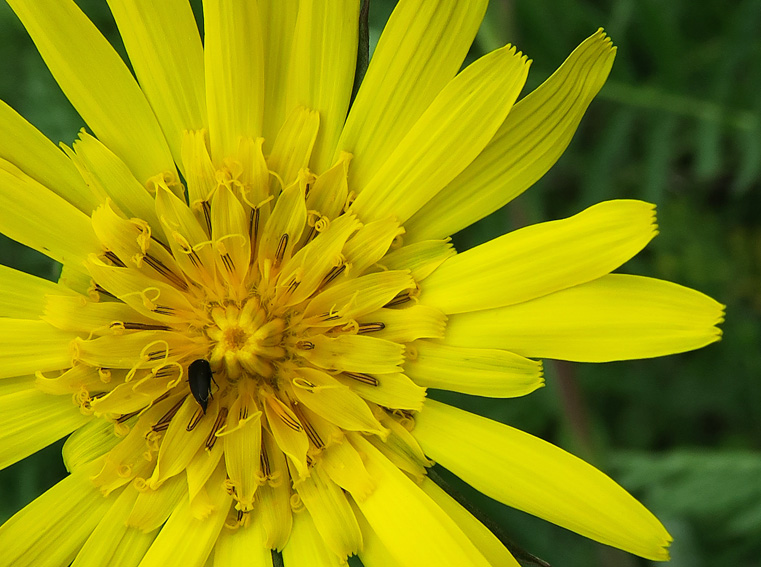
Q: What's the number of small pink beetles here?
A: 0